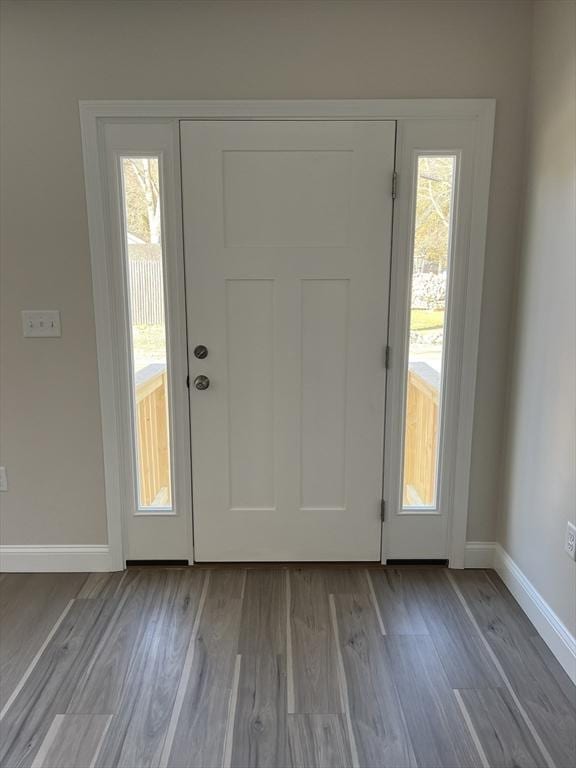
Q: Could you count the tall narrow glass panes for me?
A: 2